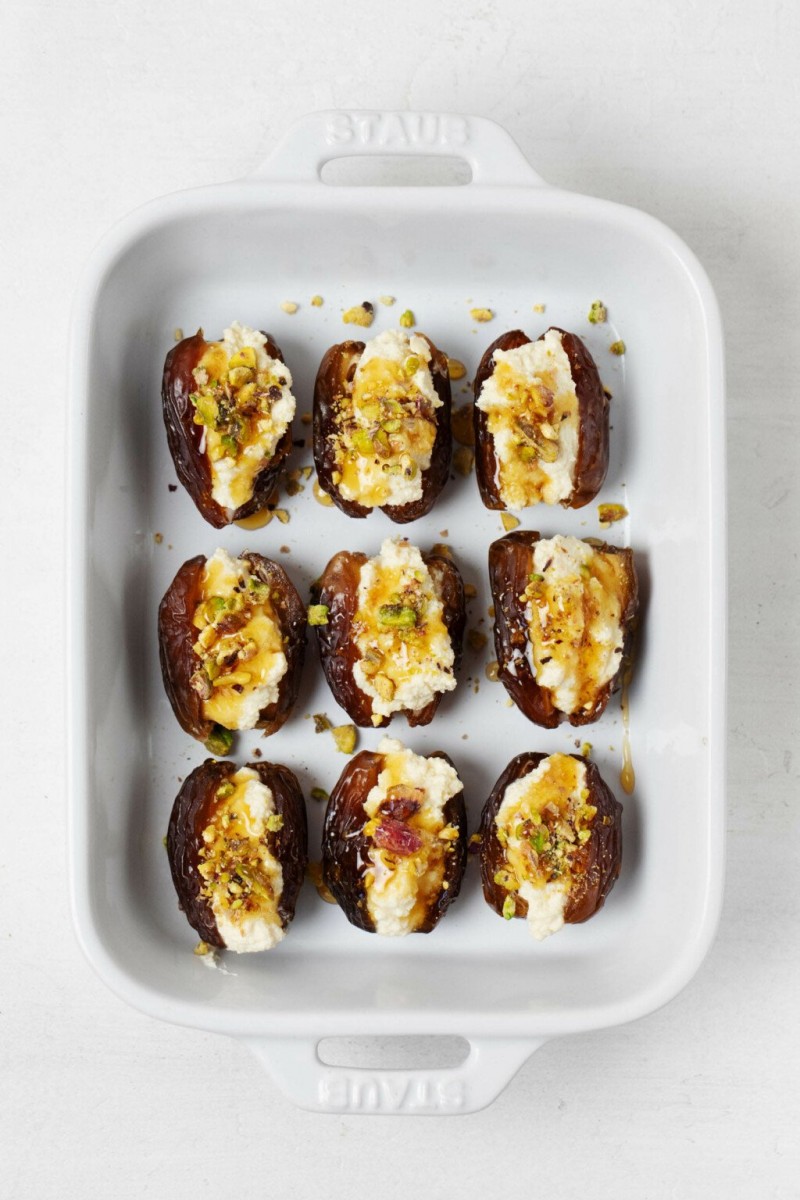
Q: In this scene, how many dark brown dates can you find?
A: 9